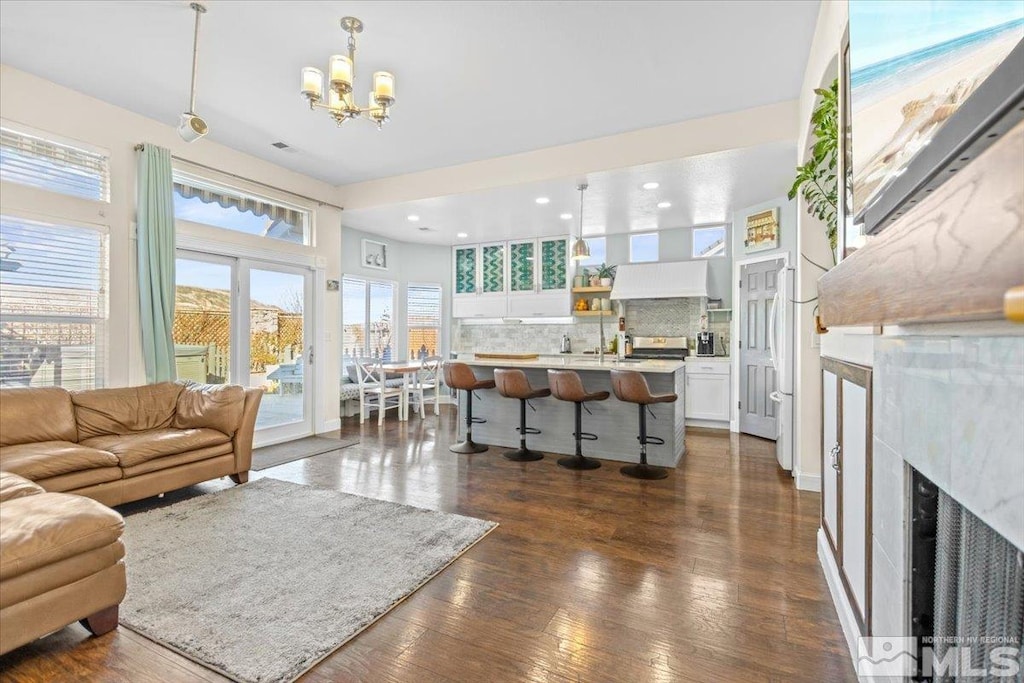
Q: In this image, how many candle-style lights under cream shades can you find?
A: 5